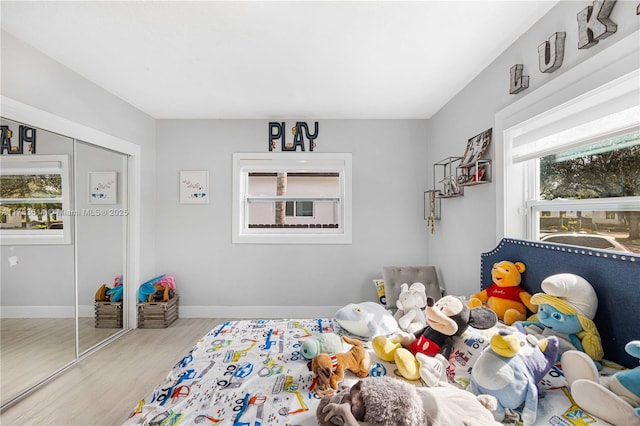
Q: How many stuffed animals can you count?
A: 10